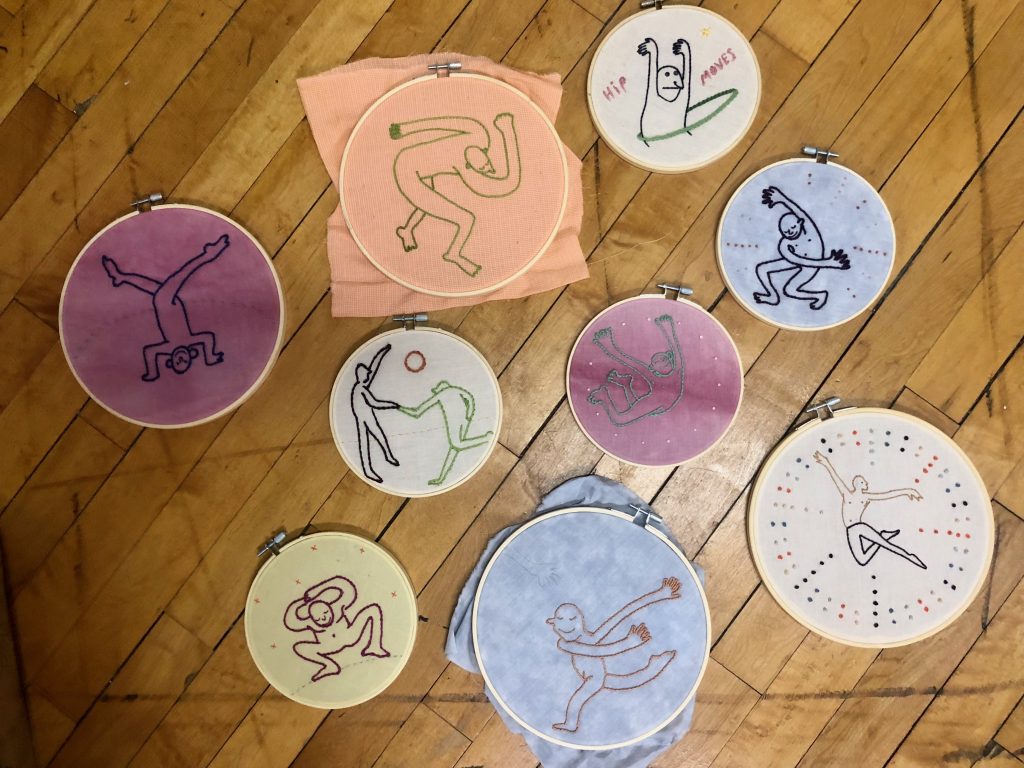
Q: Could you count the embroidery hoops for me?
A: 9